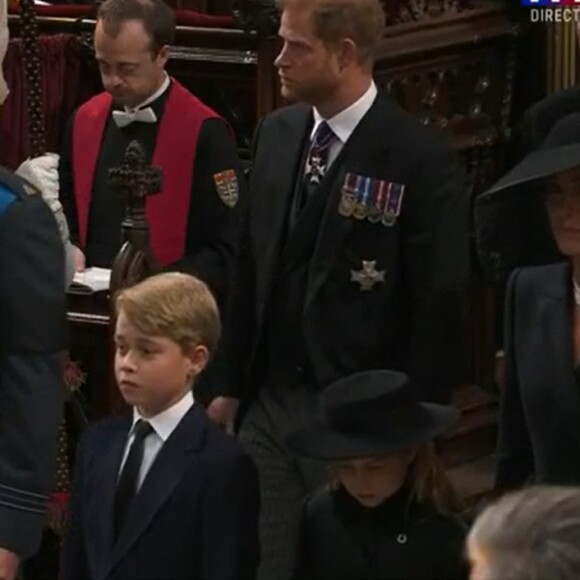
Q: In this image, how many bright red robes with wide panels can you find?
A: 1